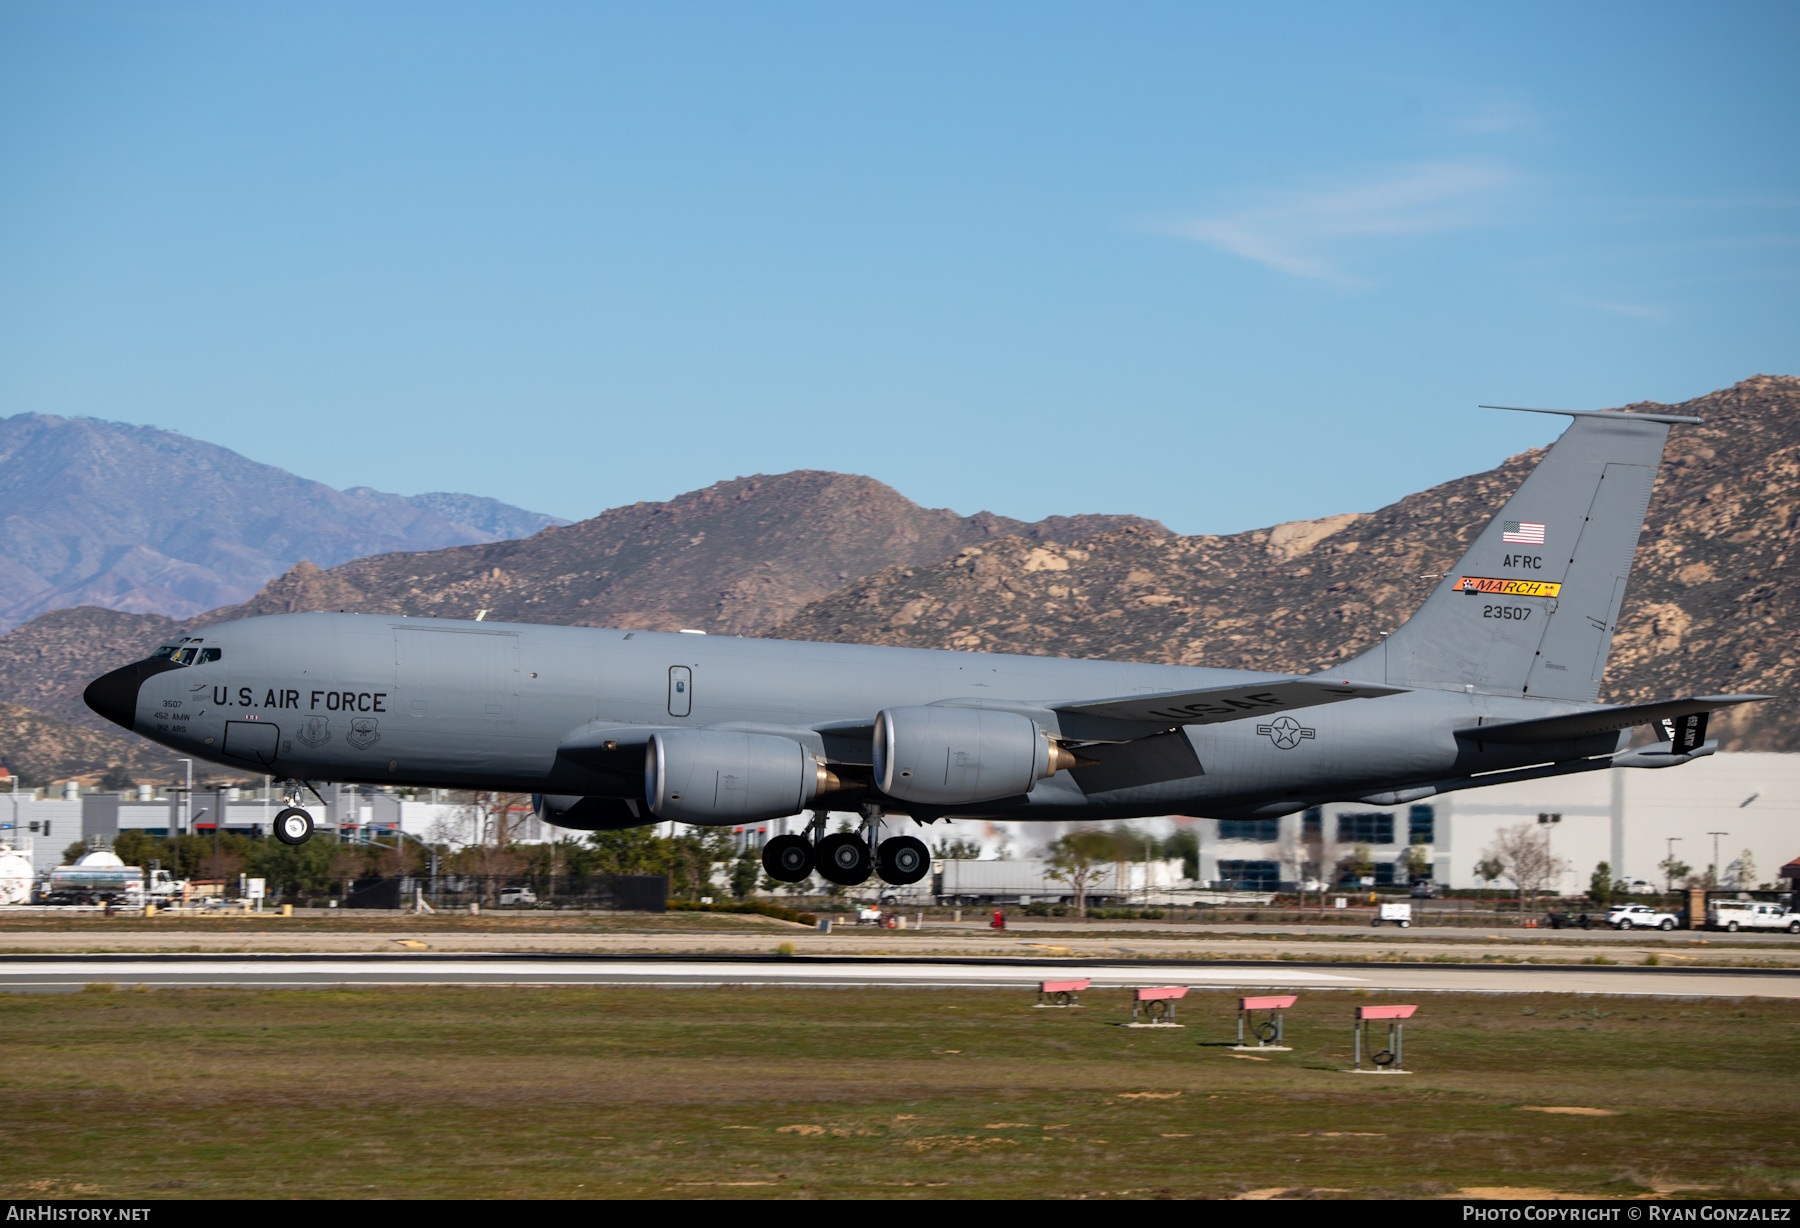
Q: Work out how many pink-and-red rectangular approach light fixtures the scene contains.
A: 4